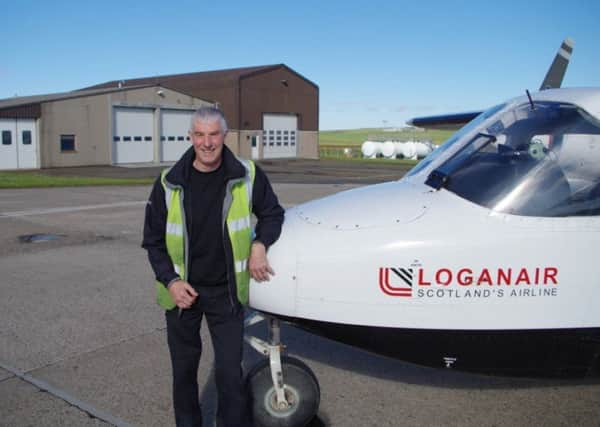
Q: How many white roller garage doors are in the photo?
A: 3